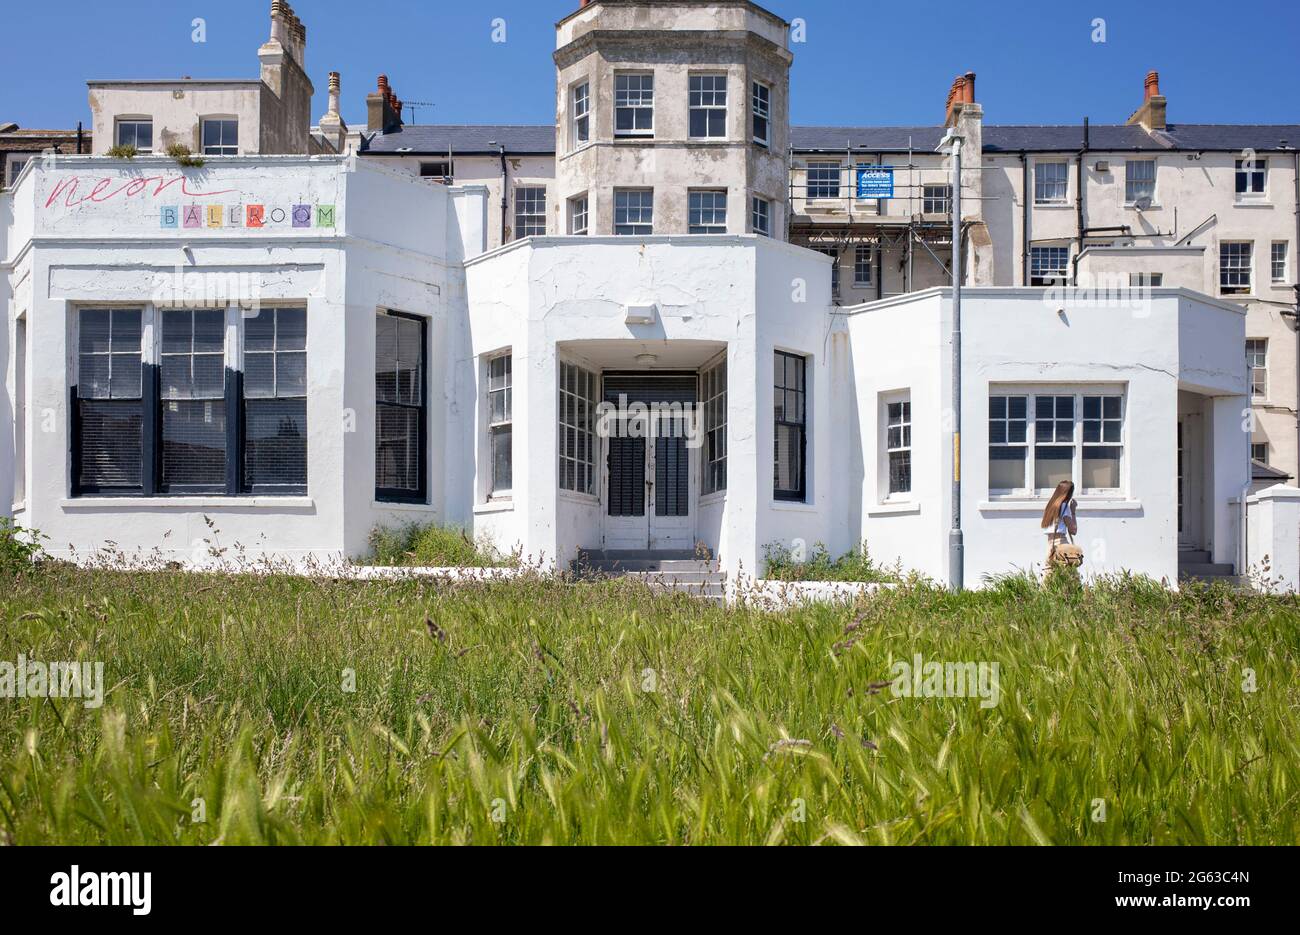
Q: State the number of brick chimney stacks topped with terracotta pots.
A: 3